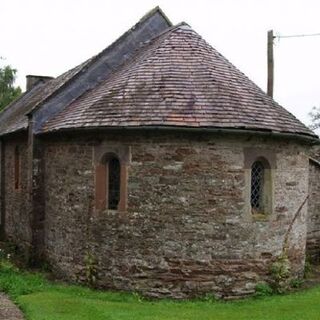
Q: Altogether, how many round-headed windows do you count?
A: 2